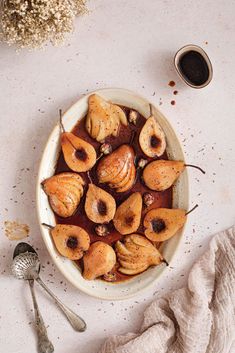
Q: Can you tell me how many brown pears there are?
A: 12